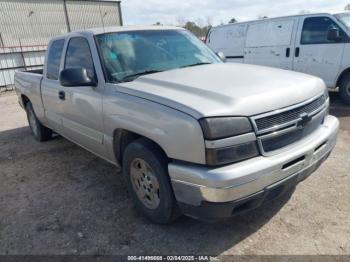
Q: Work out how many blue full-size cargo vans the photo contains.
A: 0